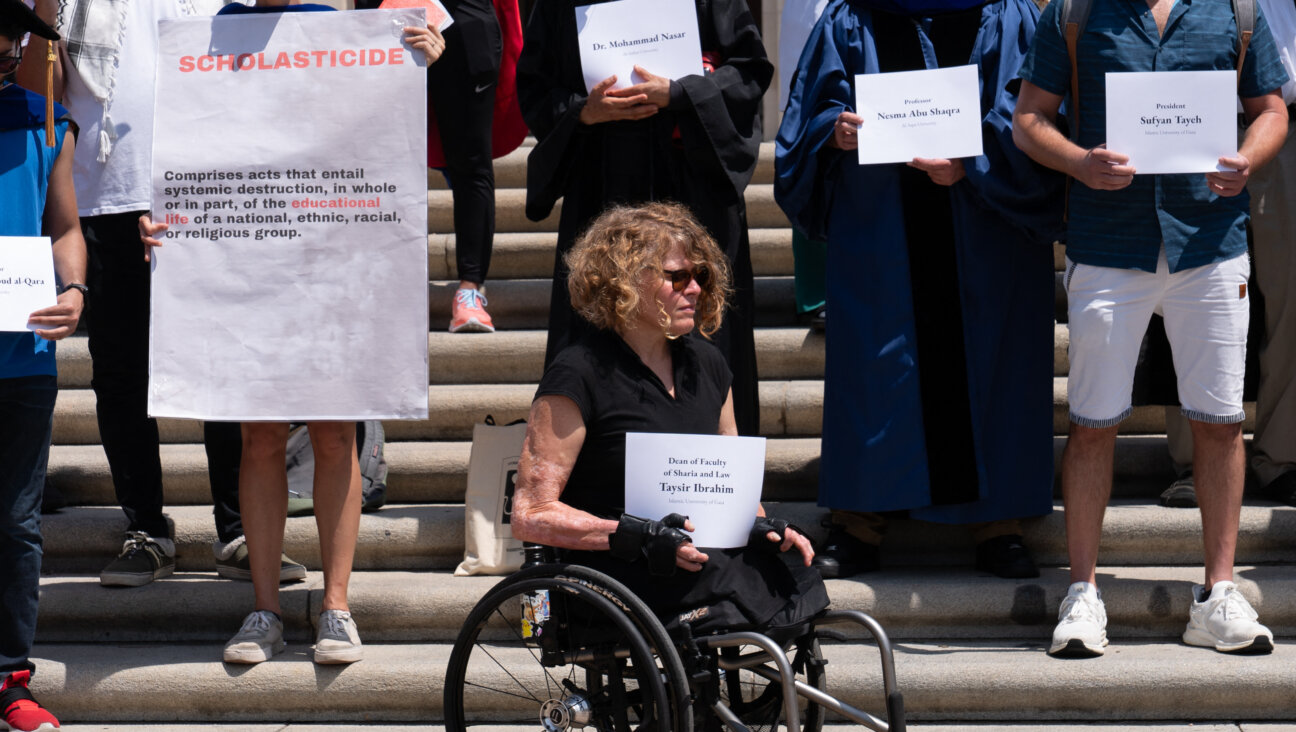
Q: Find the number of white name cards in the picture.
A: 5